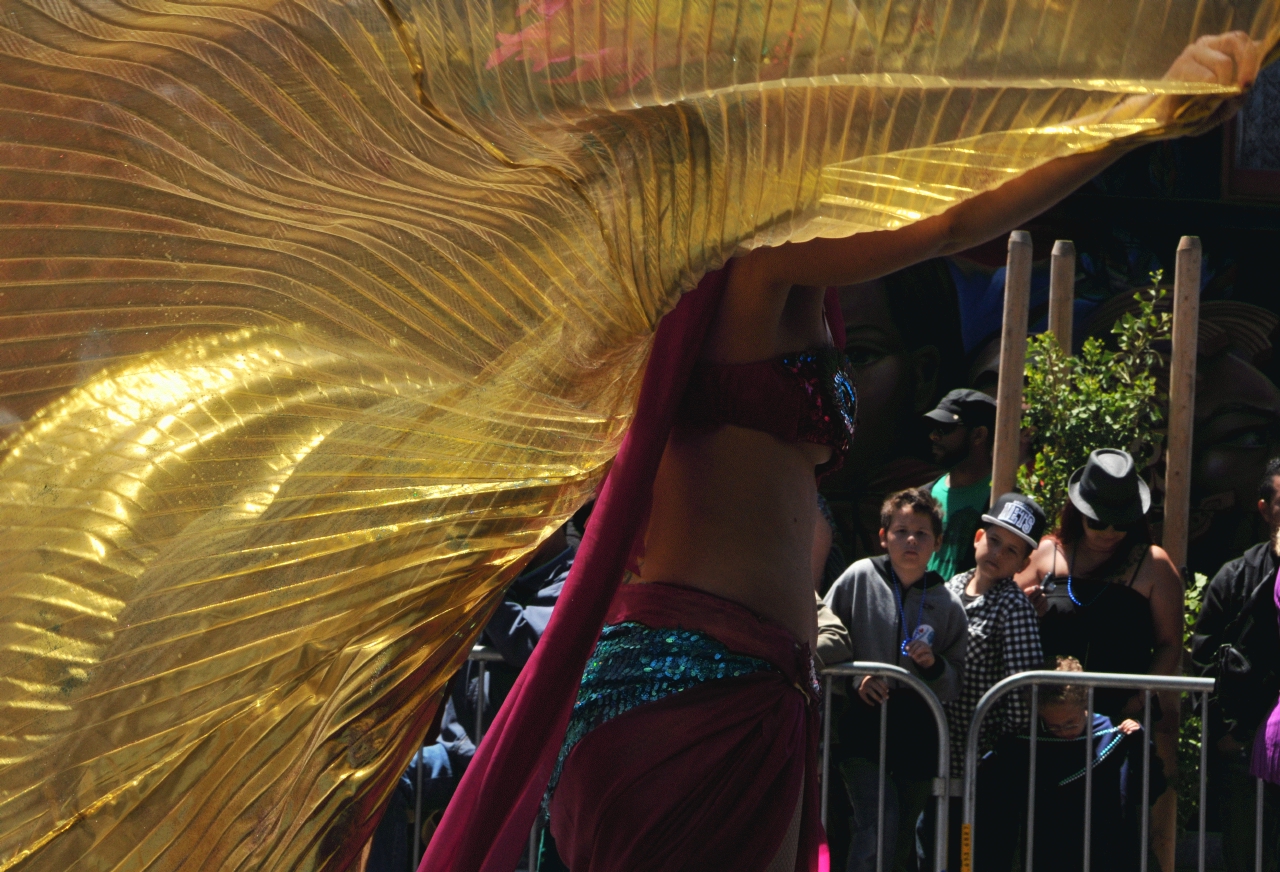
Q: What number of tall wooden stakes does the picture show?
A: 3